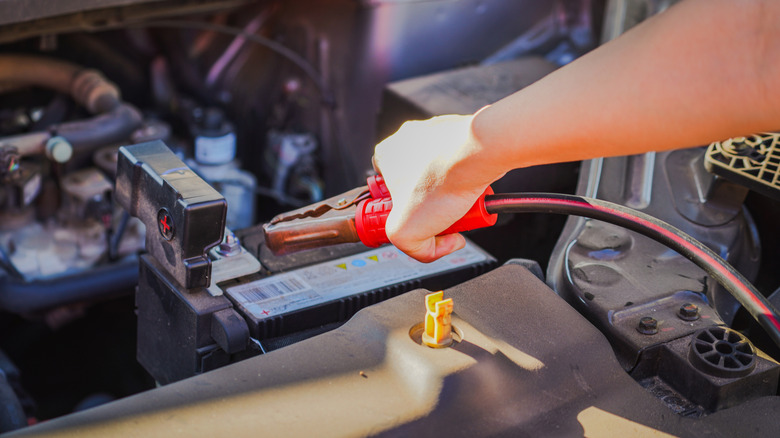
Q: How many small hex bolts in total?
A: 2